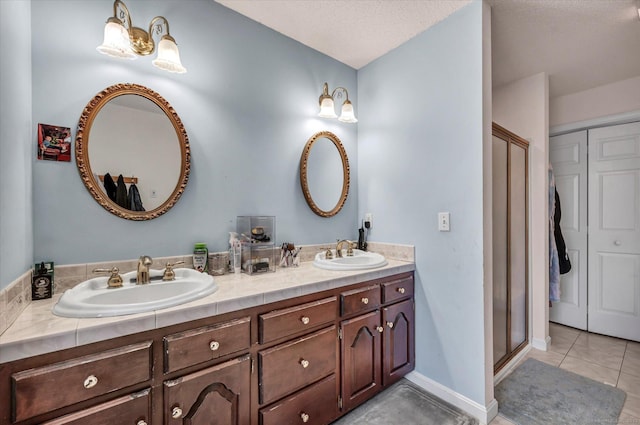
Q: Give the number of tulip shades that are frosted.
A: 4